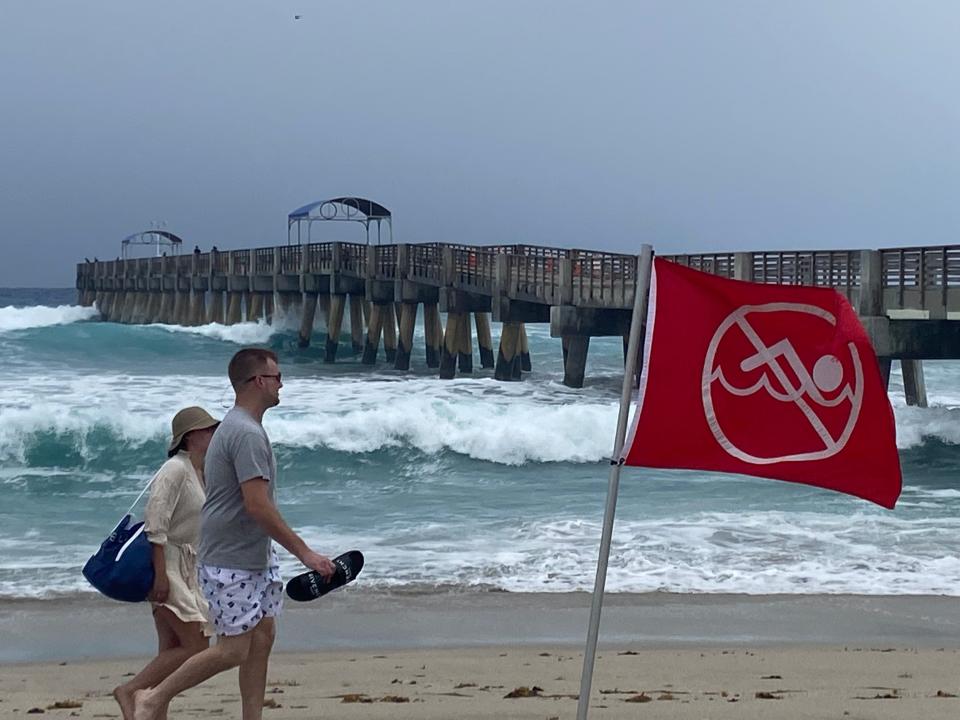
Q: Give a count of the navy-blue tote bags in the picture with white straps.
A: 1